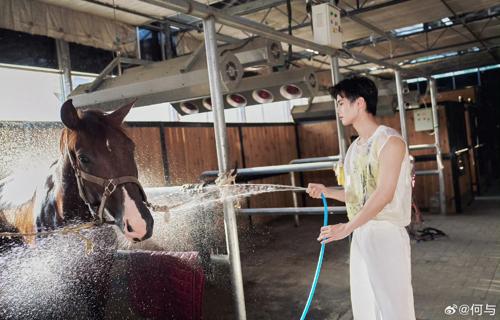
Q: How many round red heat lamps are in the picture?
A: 5